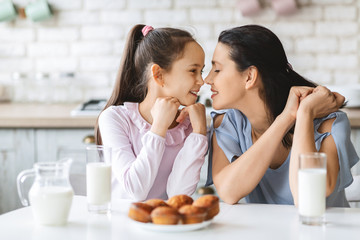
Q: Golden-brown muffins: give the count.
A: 6